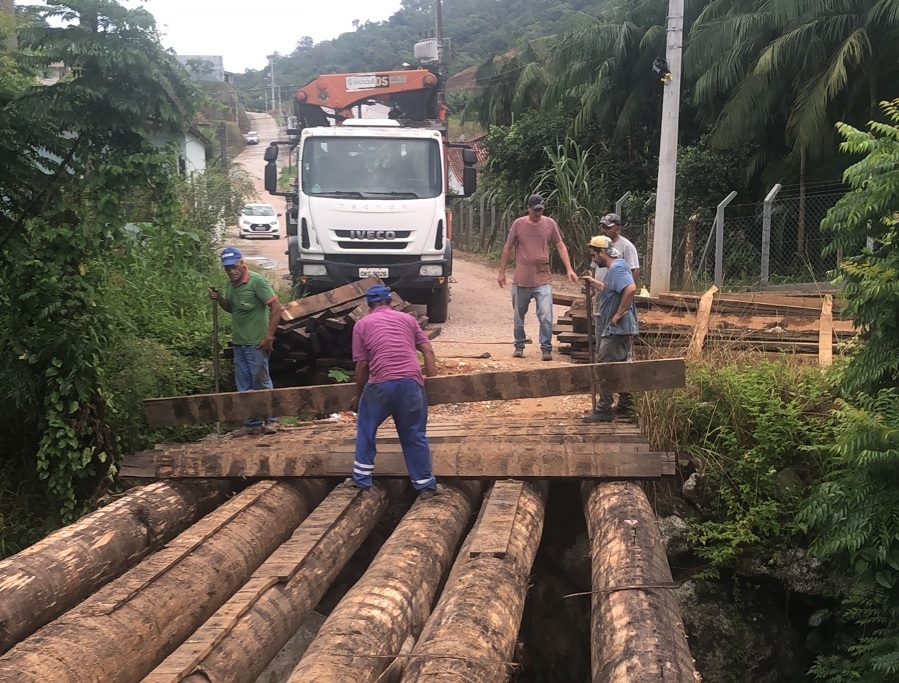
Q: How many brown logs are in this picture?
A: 6